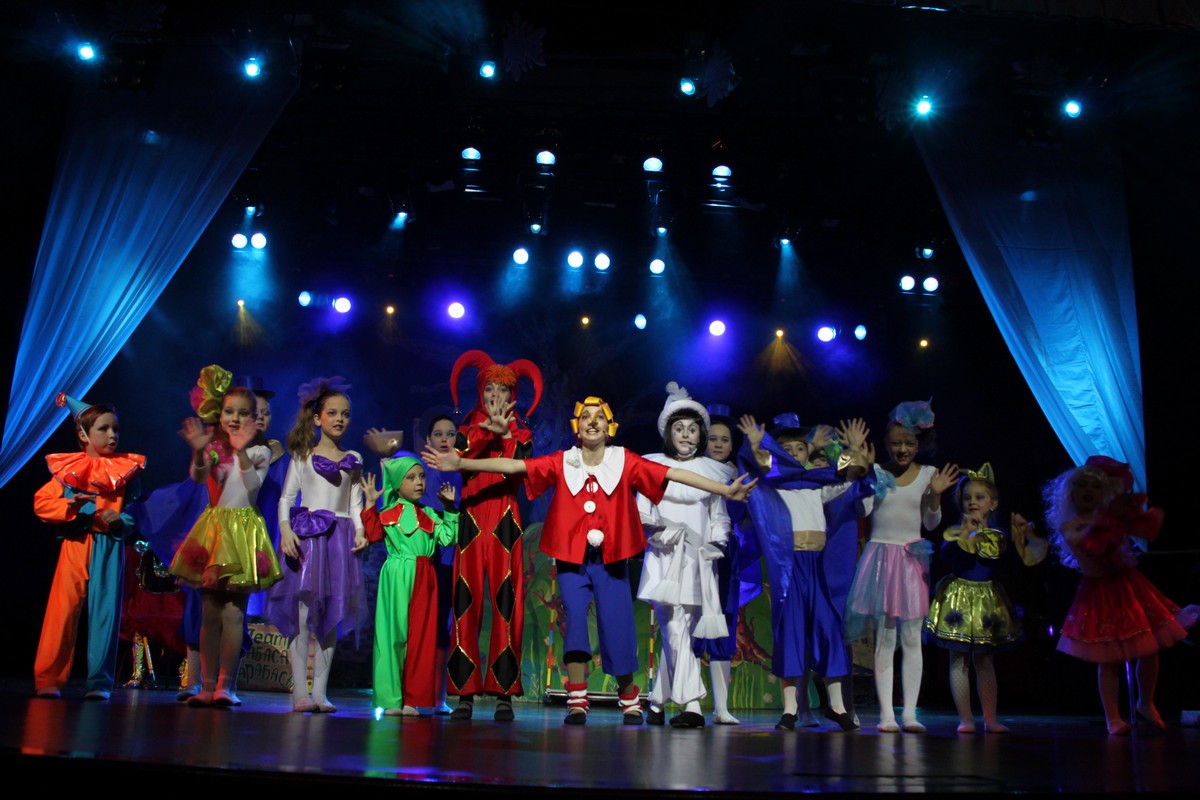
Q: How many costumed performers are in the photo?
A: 15